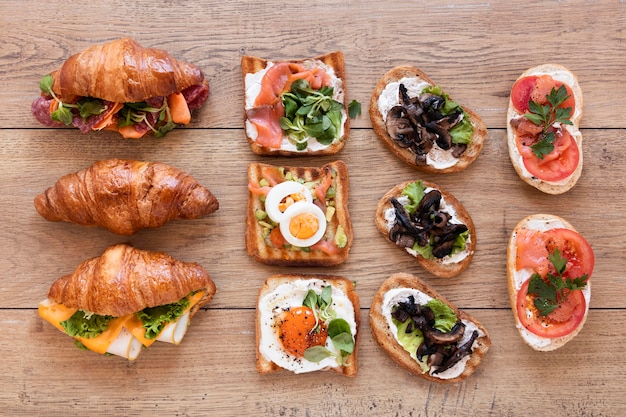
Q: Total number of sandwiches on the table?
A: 10